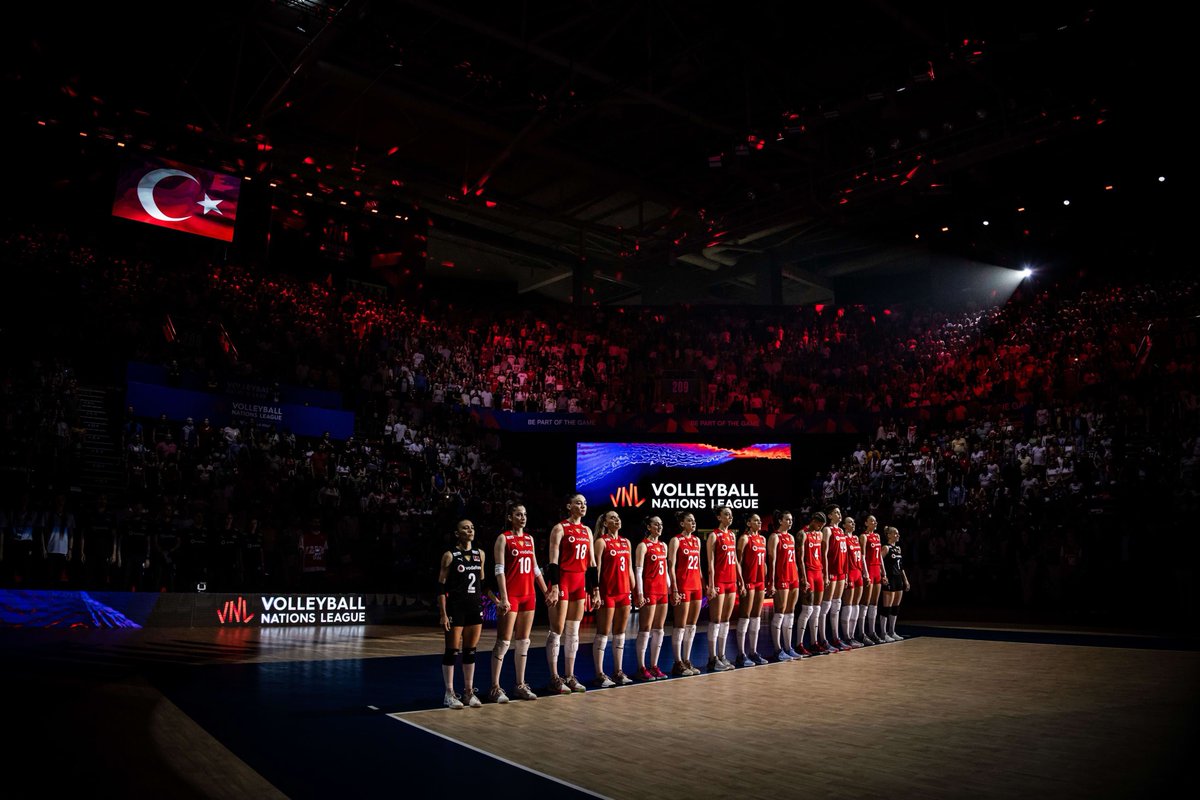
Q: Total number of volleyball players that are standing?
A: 14